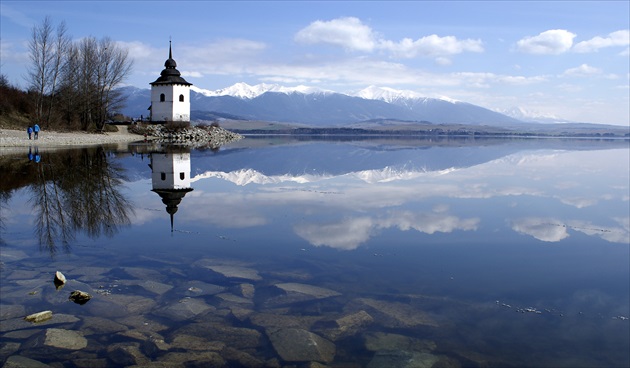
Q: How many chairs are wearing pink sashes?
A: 0